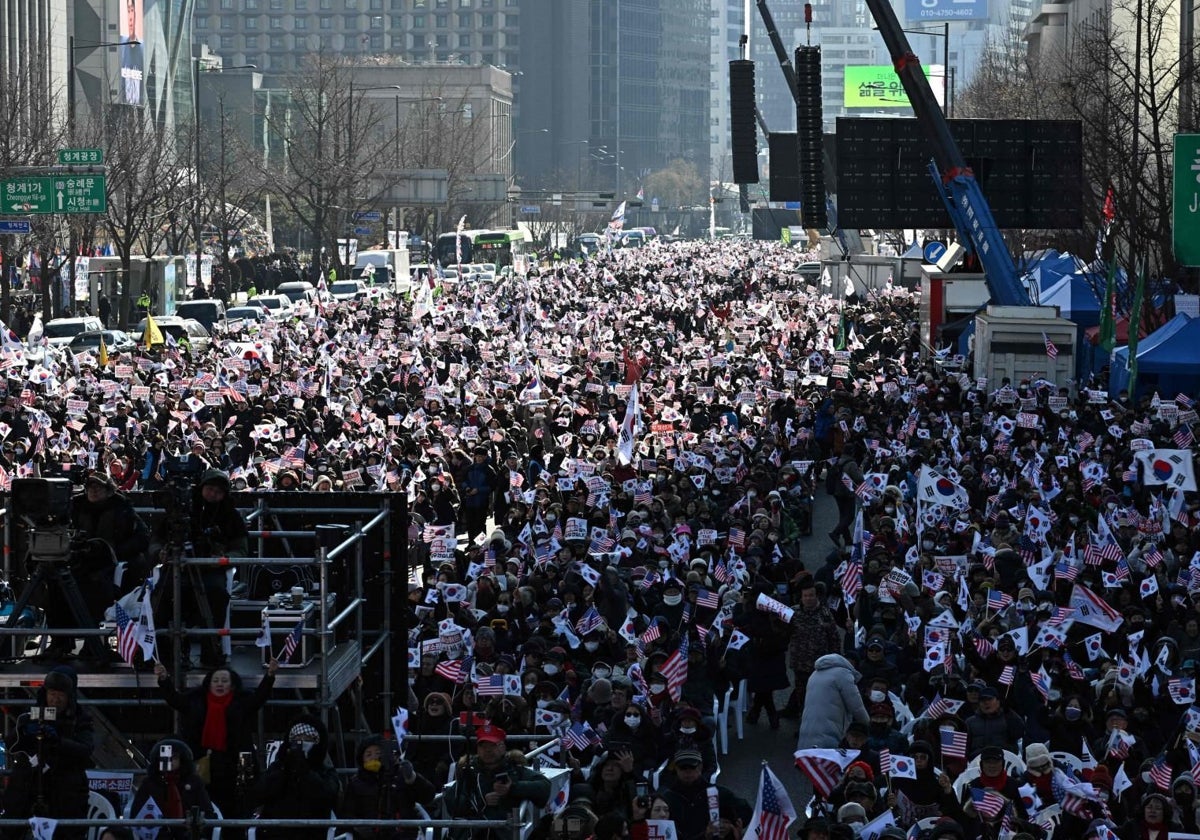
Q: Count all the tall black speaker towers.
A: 2